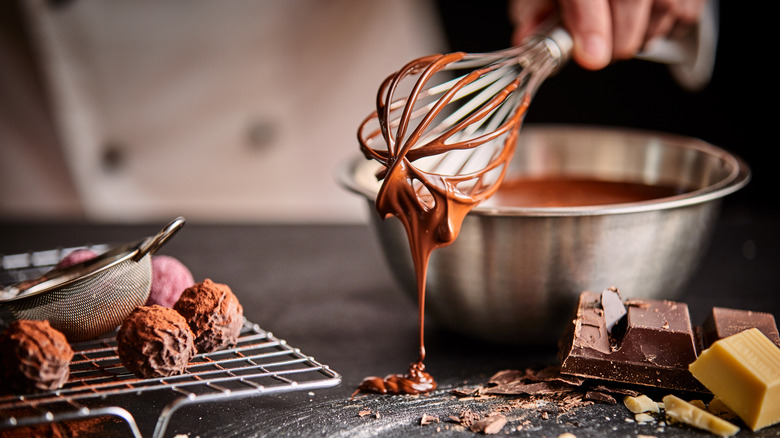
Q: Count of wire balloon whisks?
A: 1